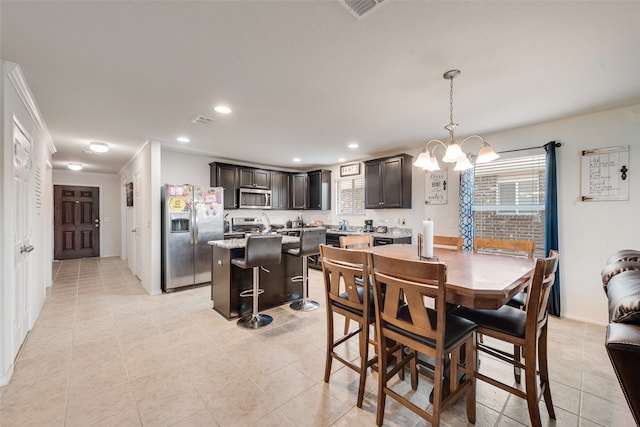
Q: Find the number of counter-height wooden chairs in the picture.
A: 6